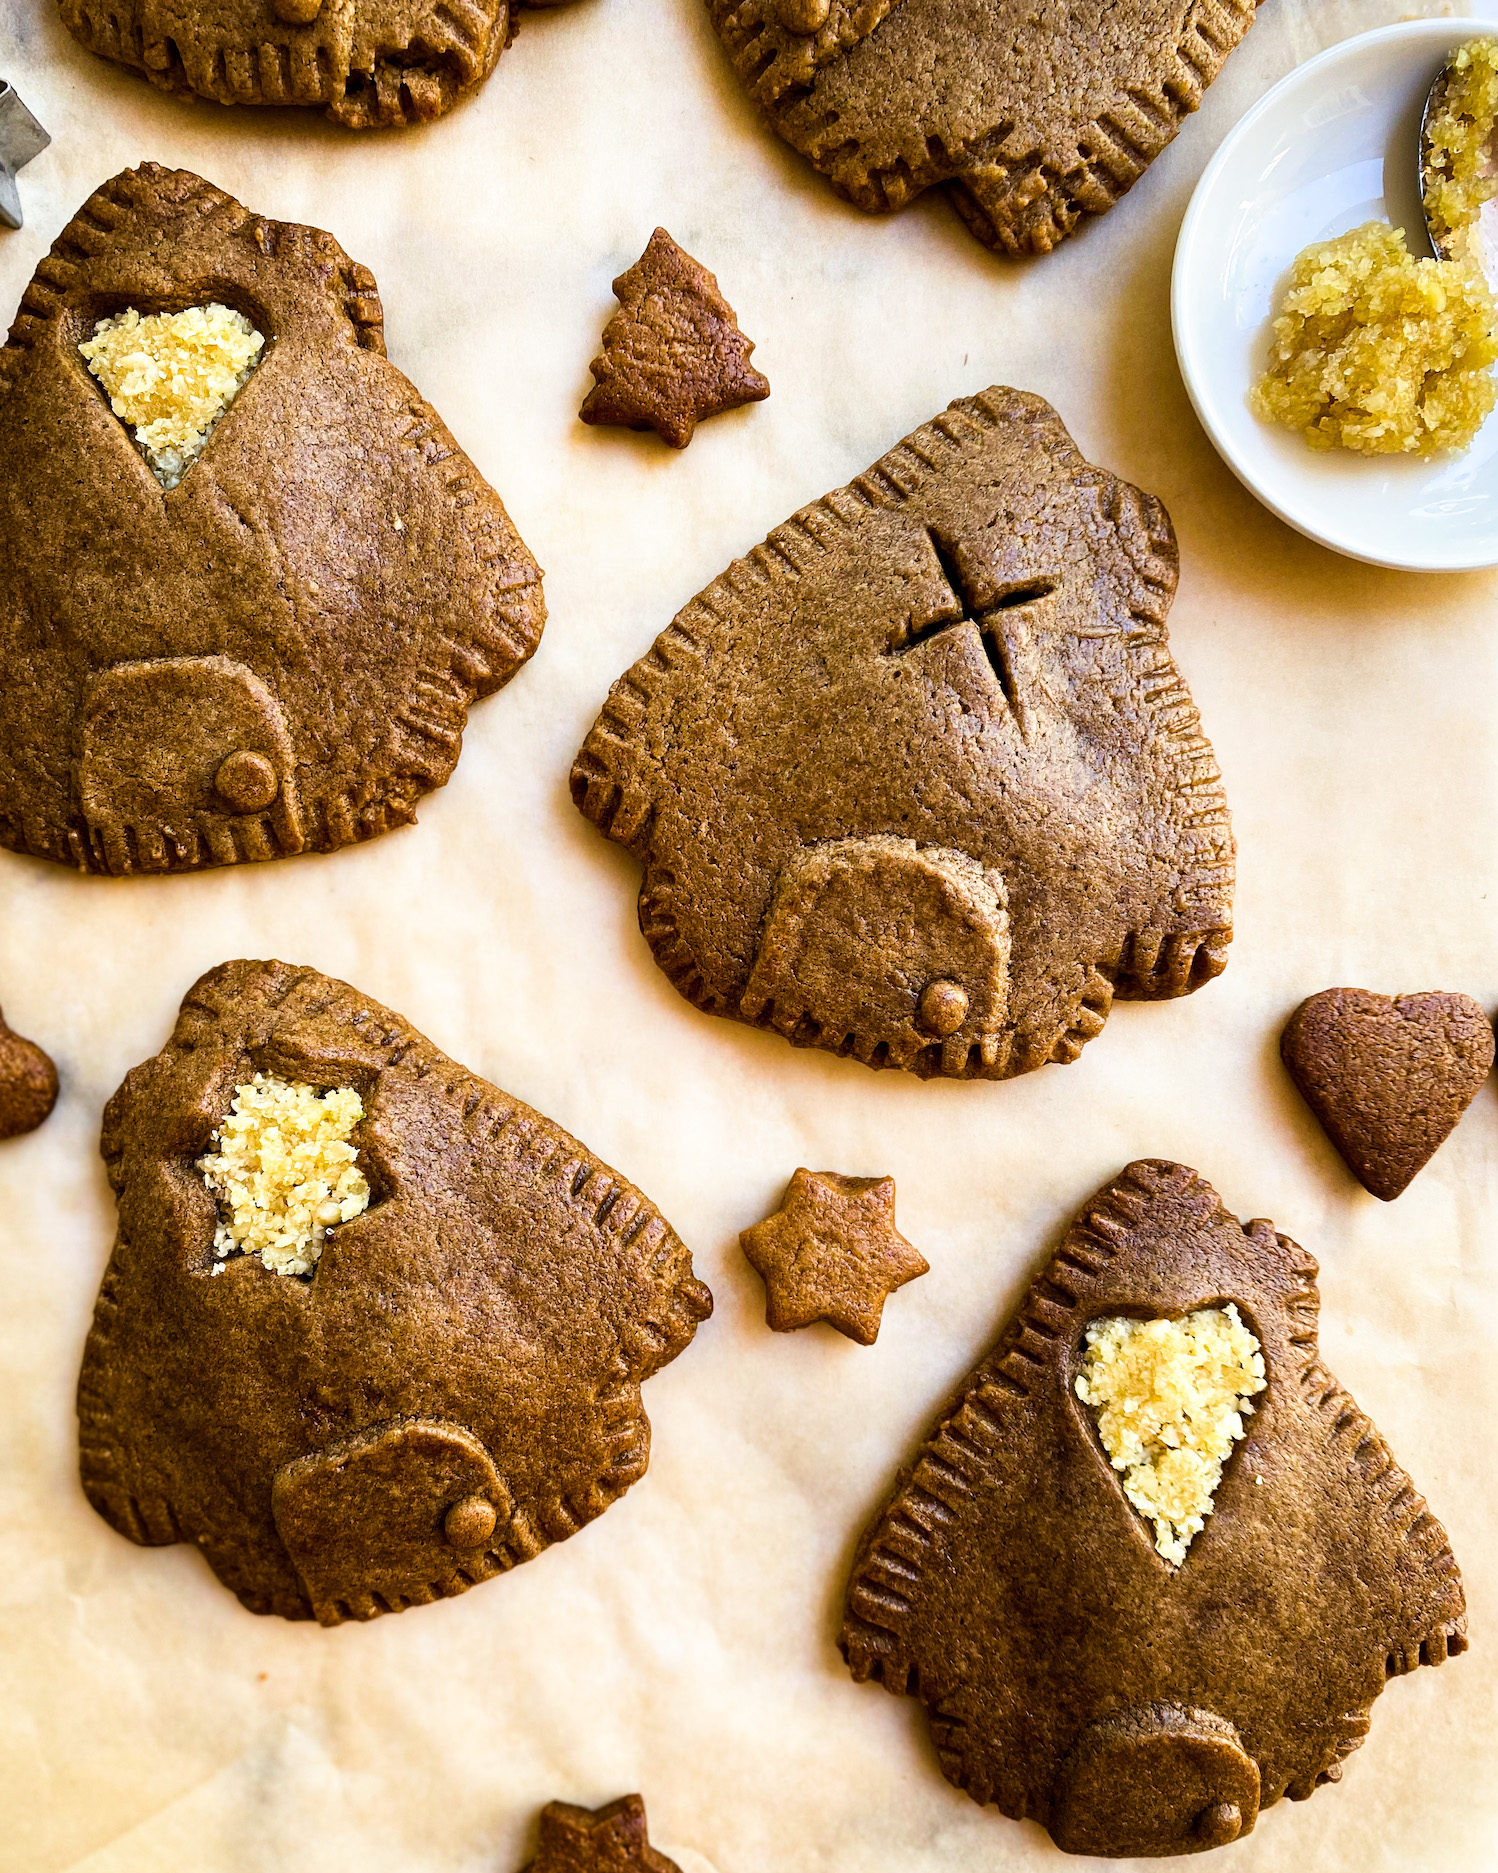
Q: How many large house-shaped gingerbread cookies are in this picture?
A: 6